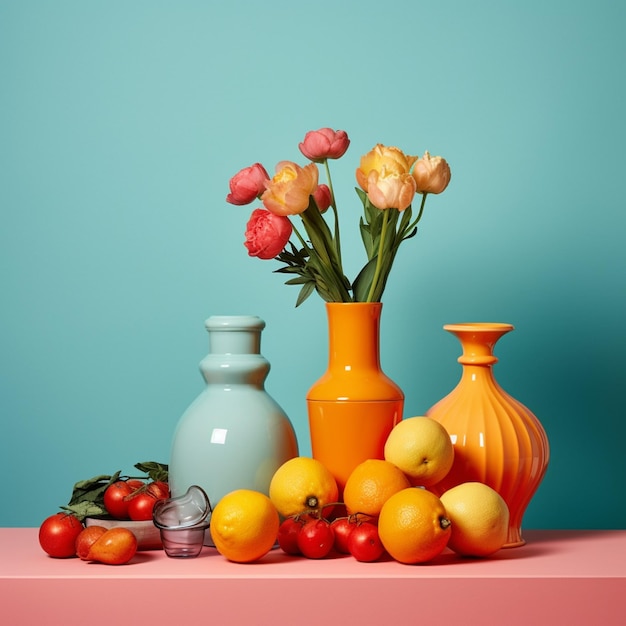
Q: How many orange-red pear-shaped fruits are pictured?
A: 2